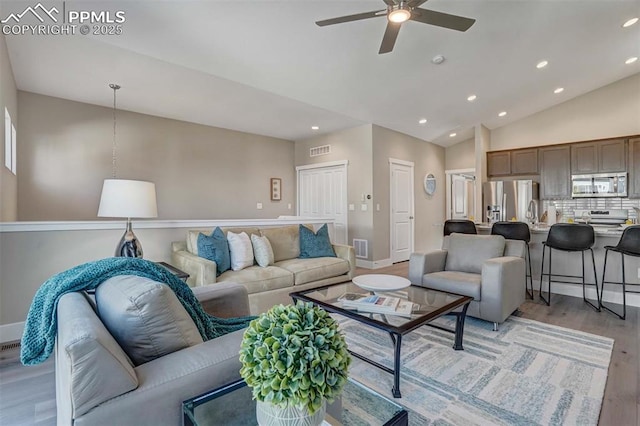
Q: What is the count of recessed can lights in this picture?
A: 9